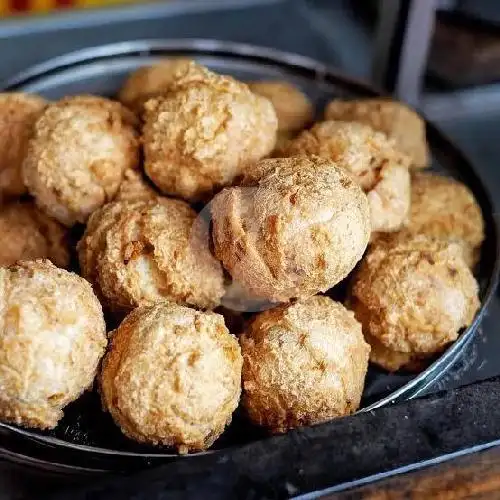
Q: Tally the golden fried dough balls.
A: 15